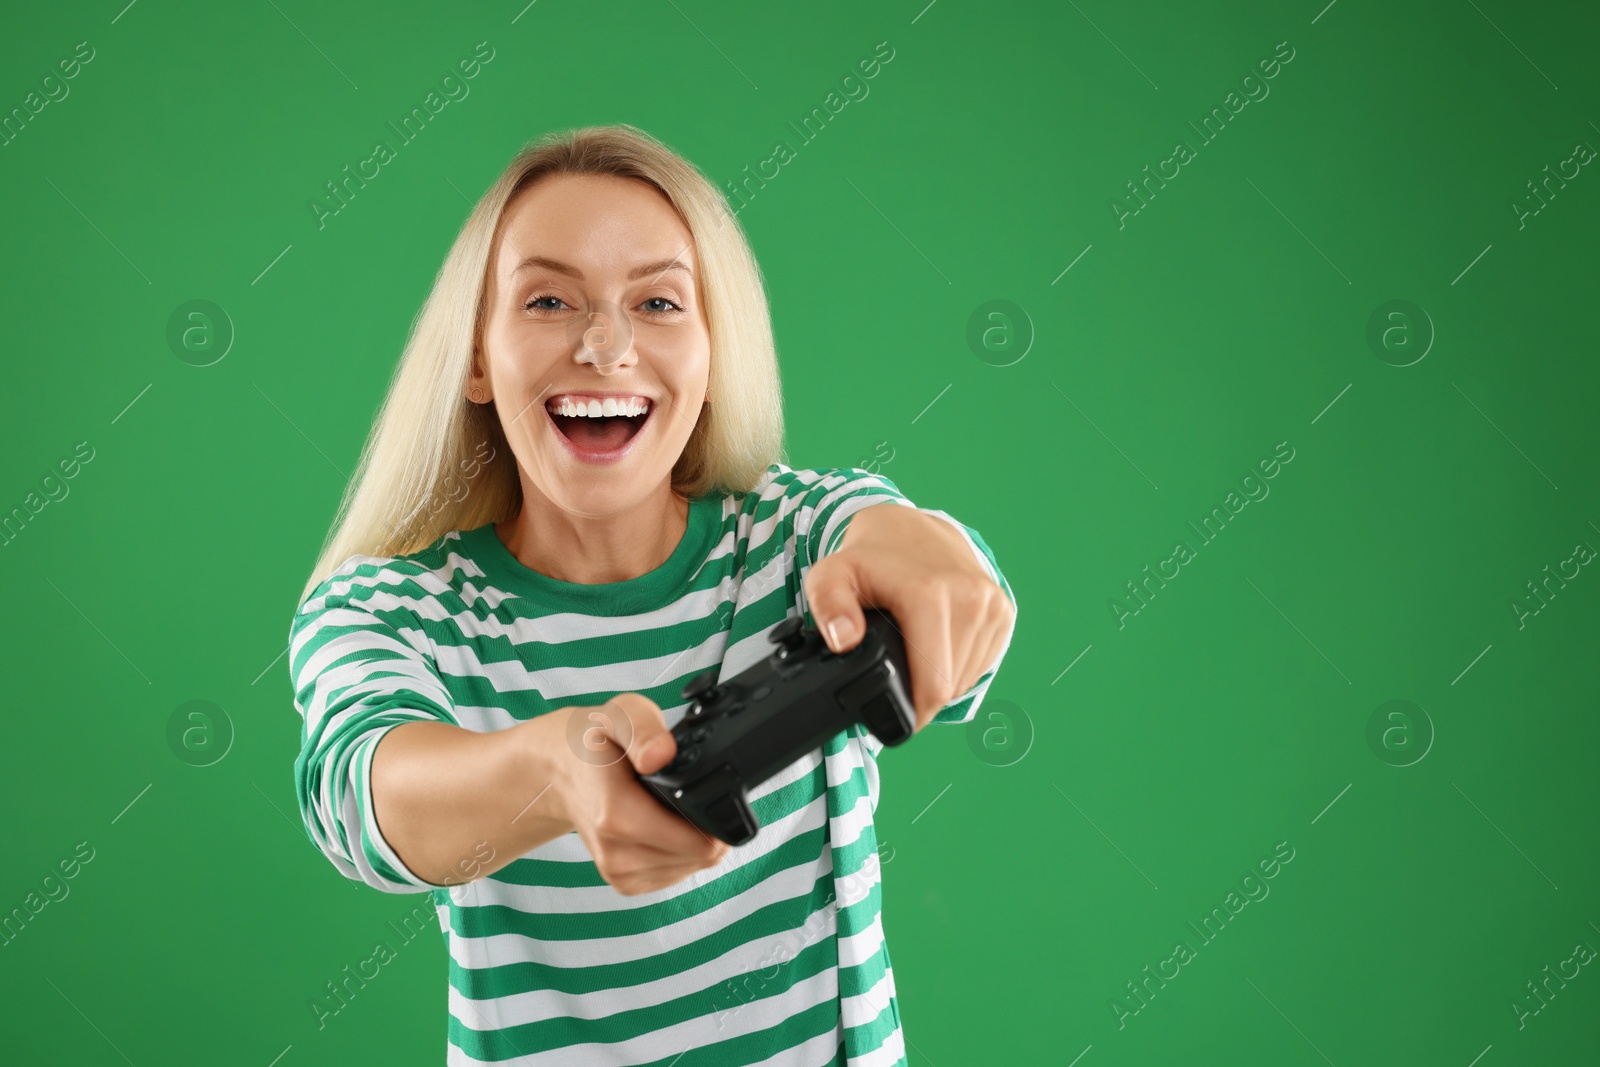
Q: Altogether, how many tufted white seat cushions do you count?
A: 0